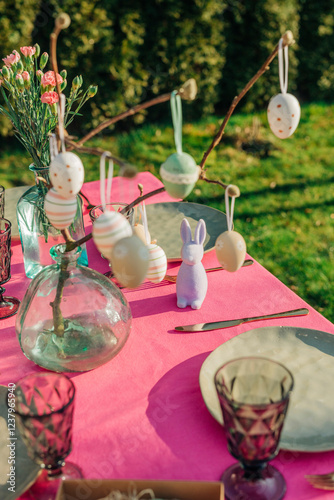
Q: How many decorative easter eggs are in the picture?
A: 9